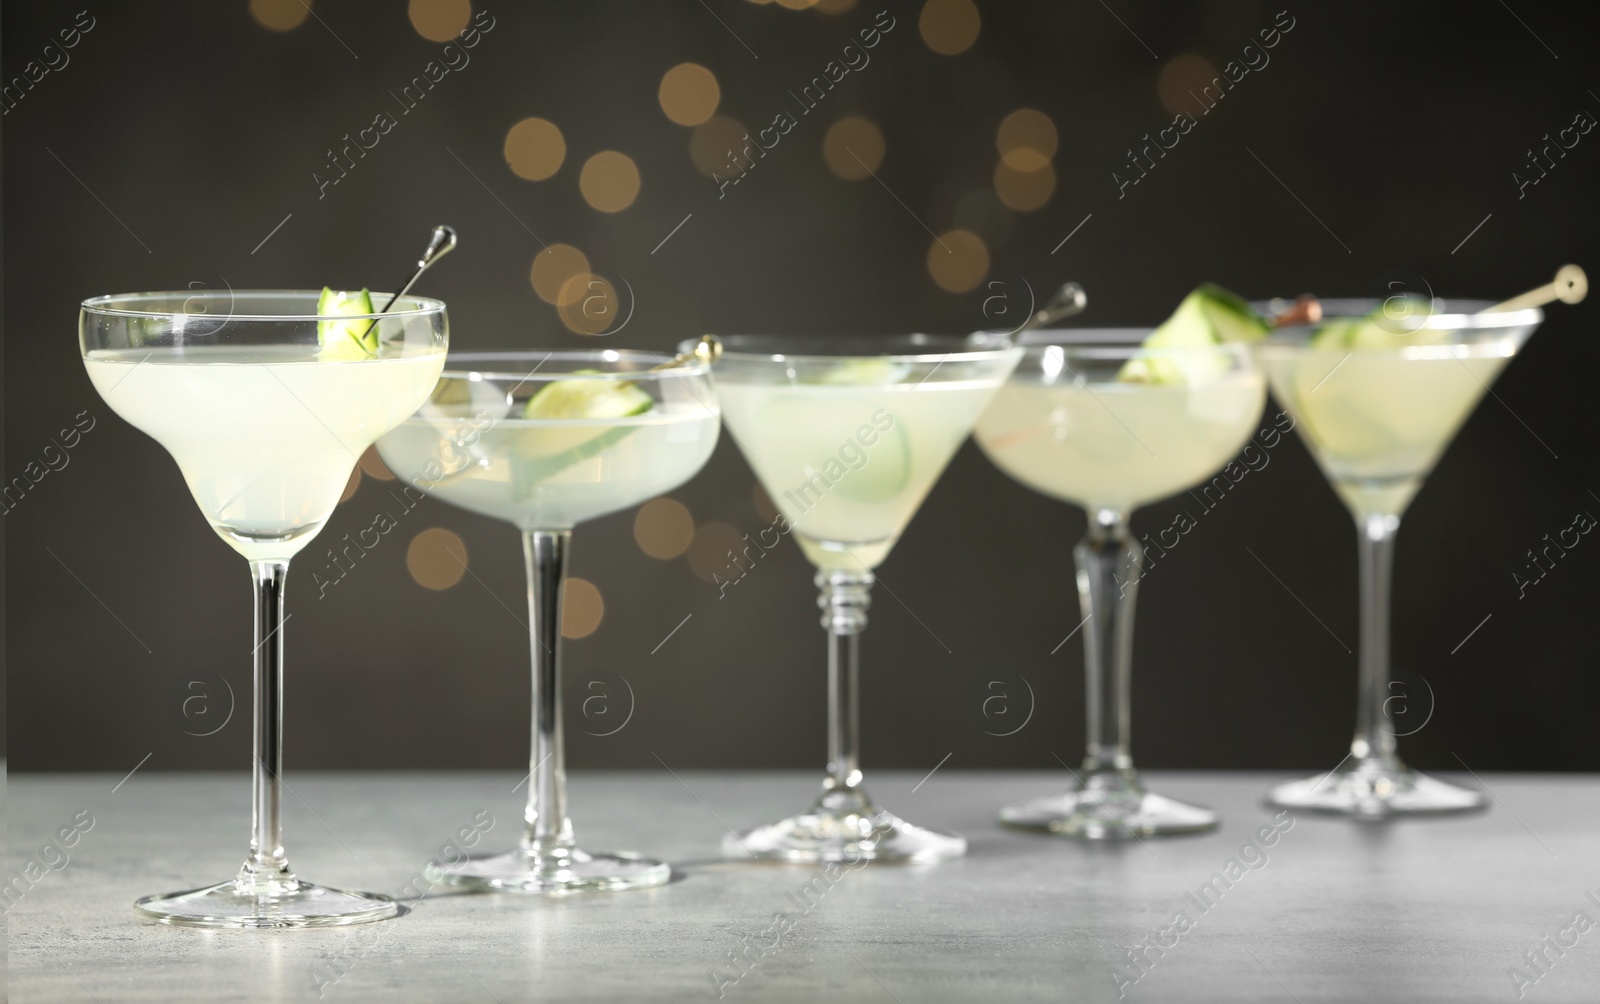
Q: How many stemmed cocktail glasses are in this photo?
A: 5